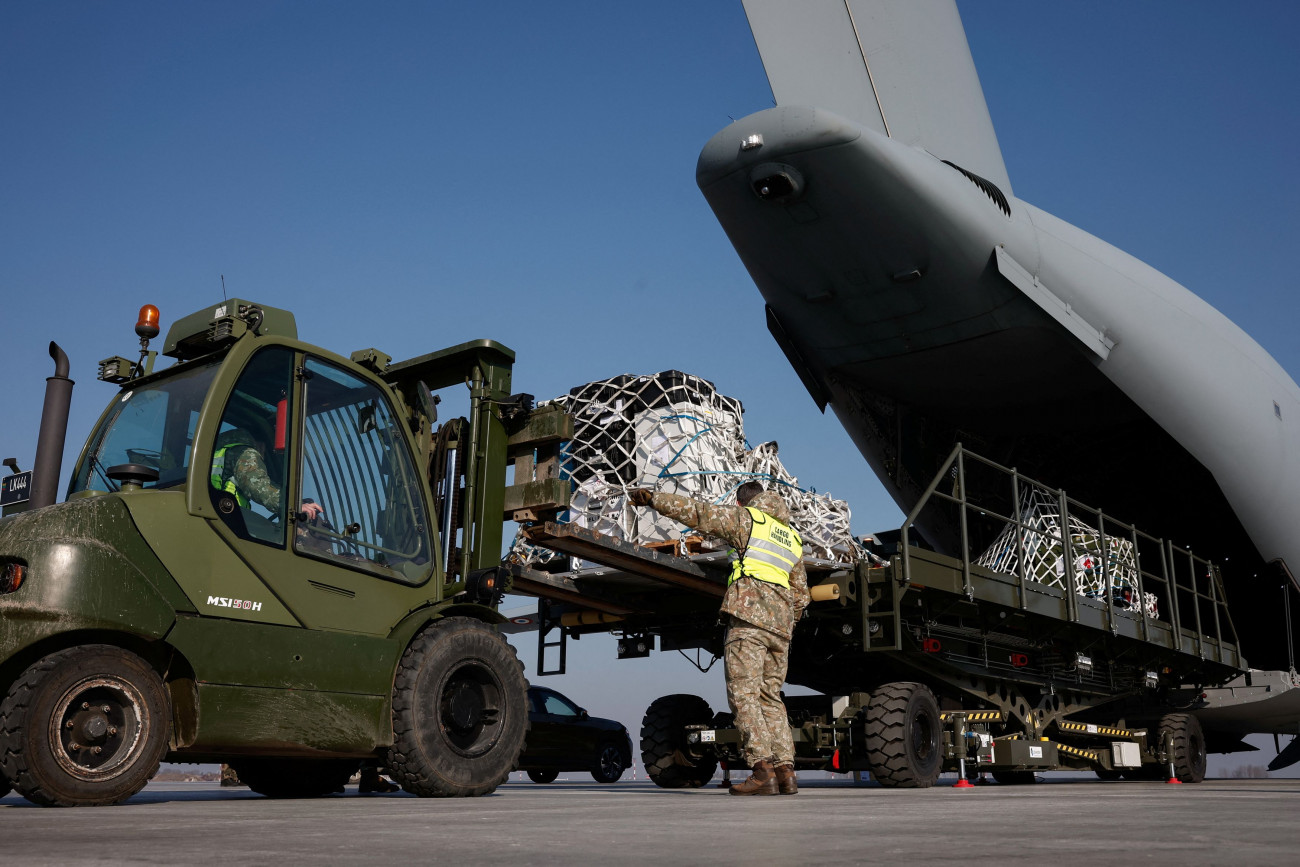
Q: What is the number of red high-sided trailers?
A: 0